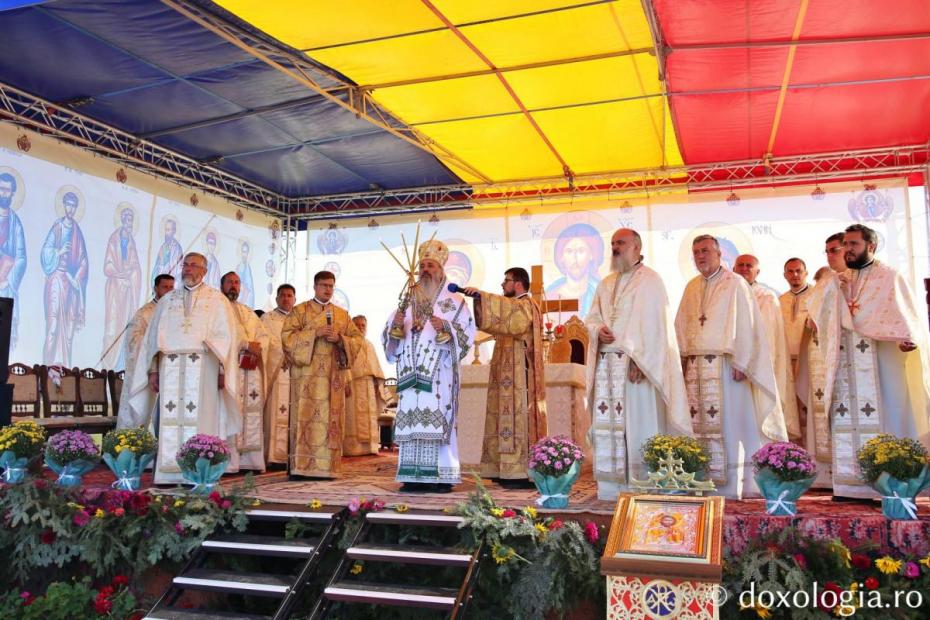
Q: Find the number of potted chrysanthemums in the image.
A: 8